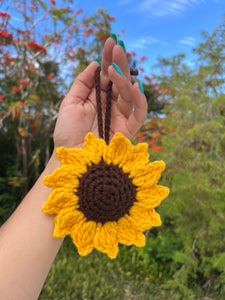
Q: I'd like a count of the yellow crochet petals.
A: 13